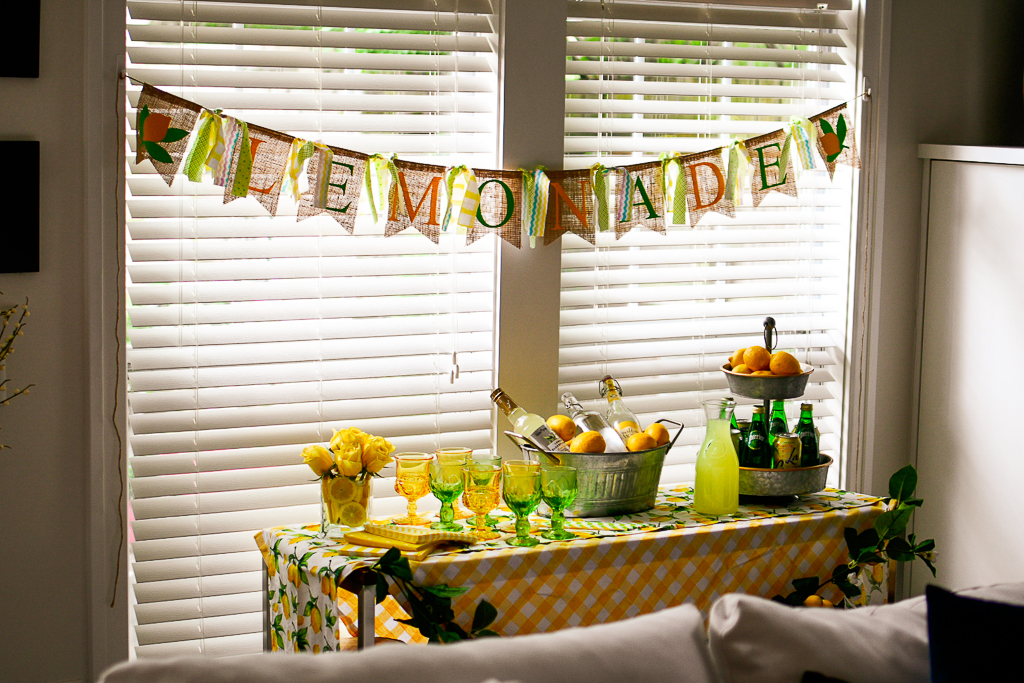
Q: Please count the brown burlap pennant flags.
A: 10